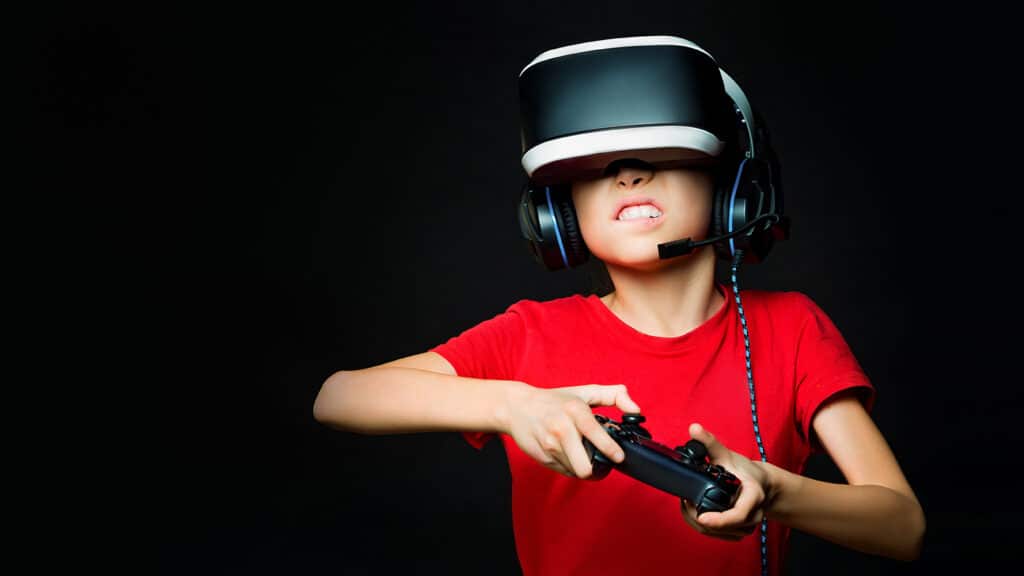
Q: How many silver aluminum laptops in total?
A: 0